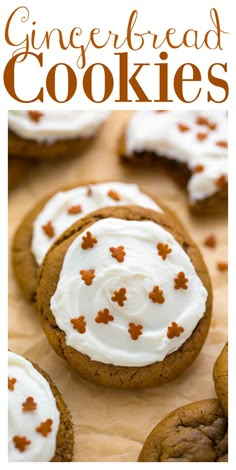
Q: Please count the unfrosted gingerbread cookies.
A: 2